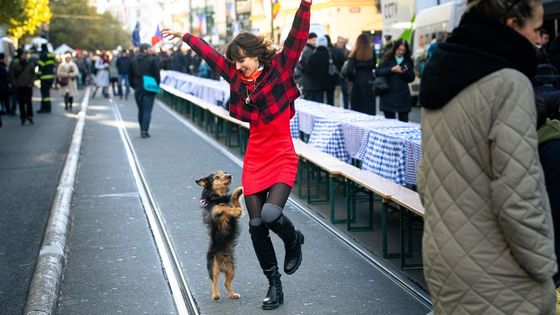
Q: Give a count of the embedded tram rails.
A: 2